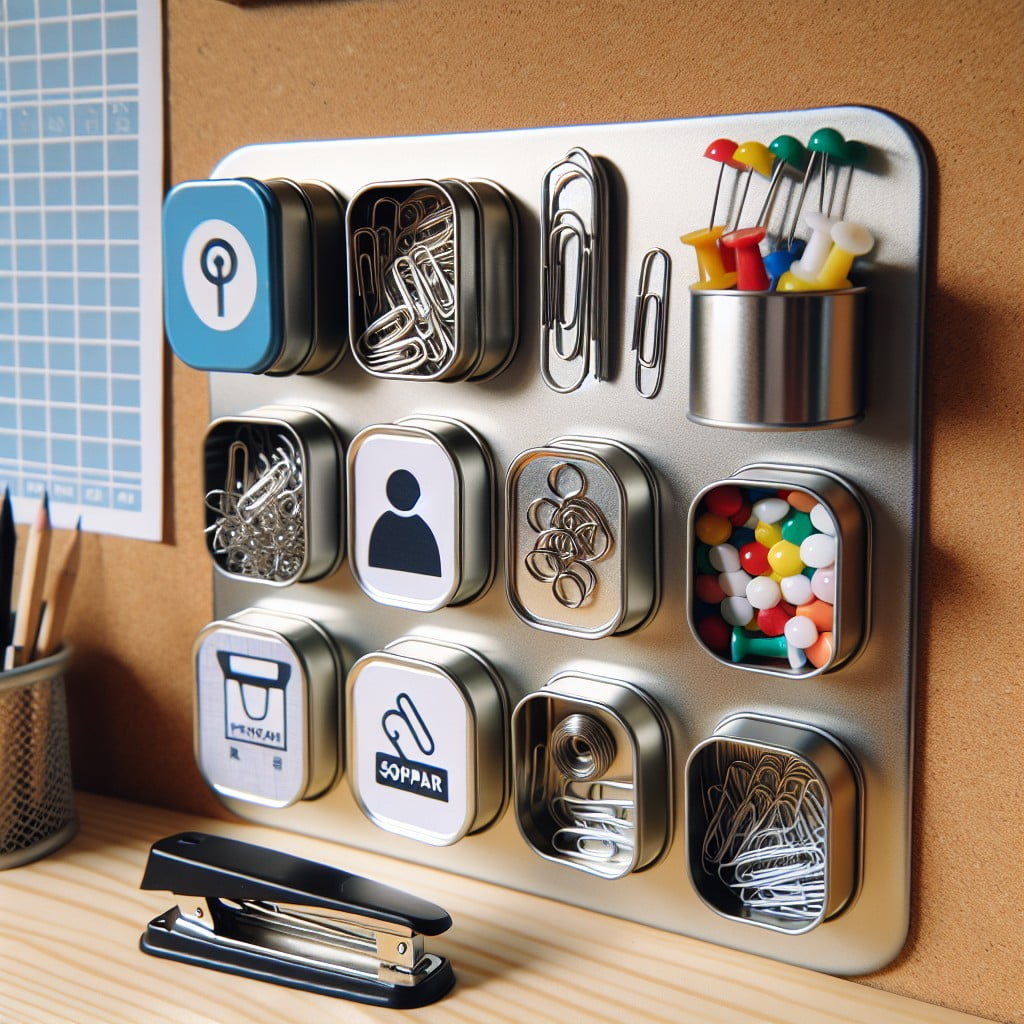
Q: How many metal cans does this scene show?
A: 11